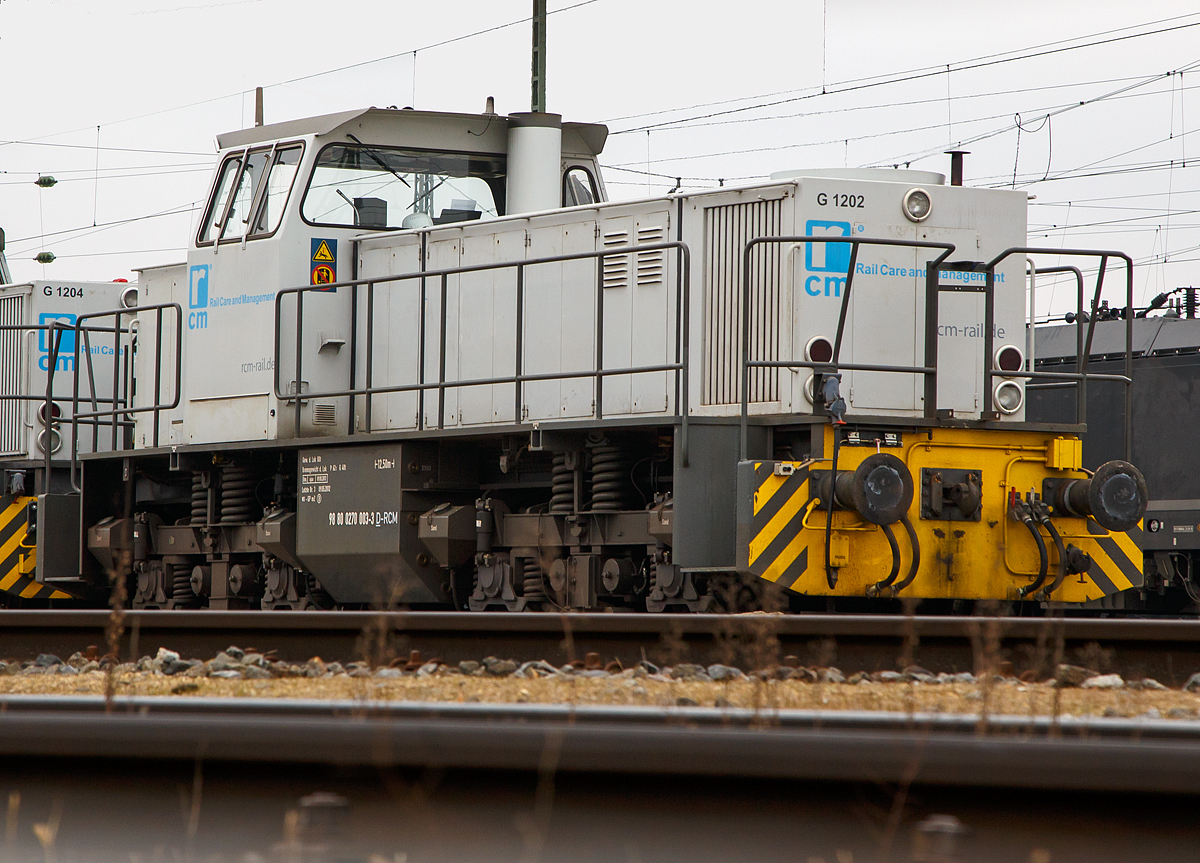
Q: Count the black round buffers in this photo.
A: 2